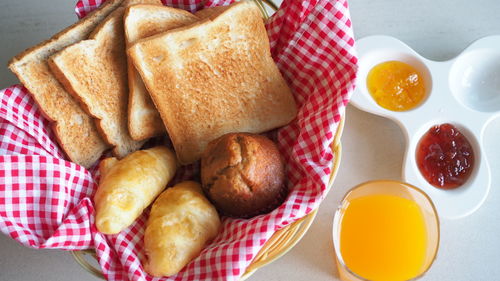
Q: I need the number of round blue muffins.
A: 0